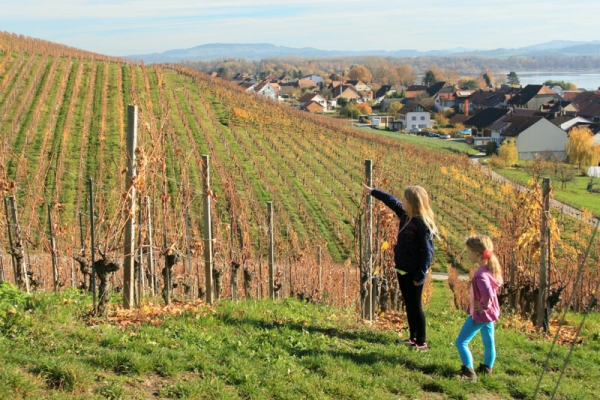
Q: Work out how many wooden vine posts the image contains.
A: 5